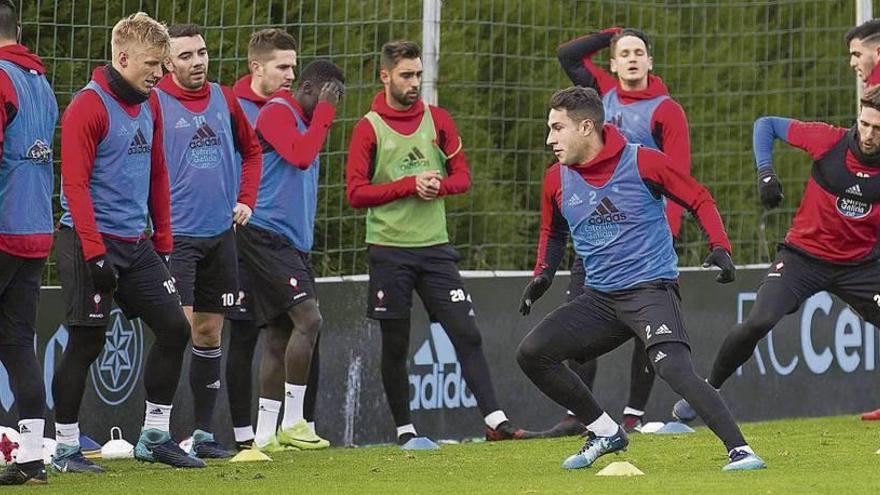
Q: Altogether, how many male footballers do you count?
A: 10